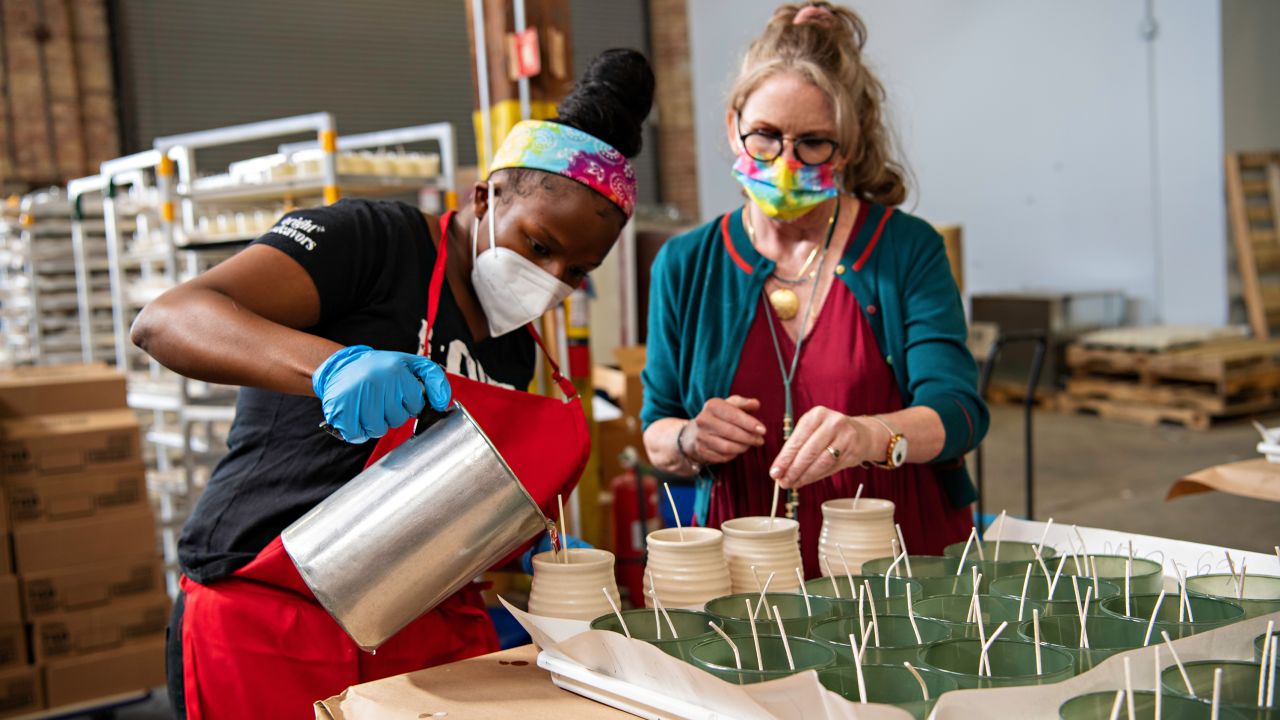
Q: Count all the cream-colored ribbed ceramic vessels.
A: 4